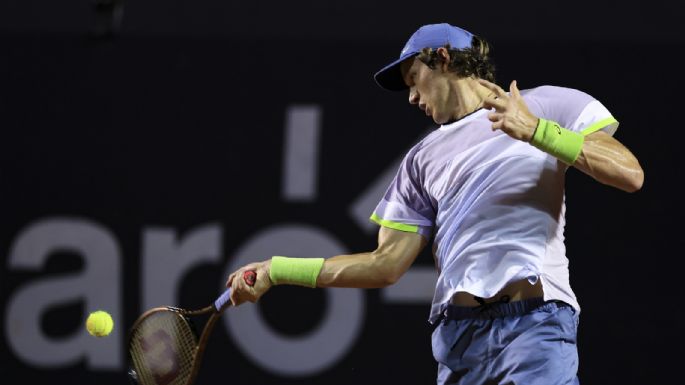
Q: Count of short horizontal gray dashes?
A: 1